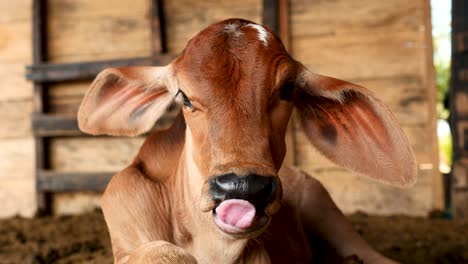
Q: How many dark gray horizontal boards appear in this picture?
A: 3